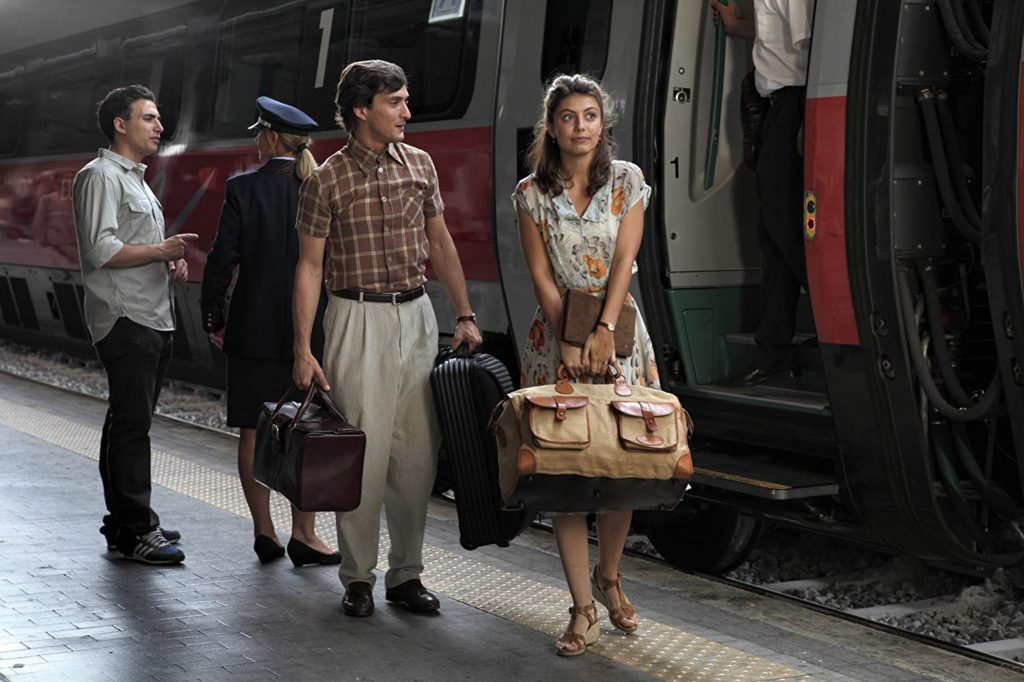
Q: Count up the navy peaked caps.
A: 1